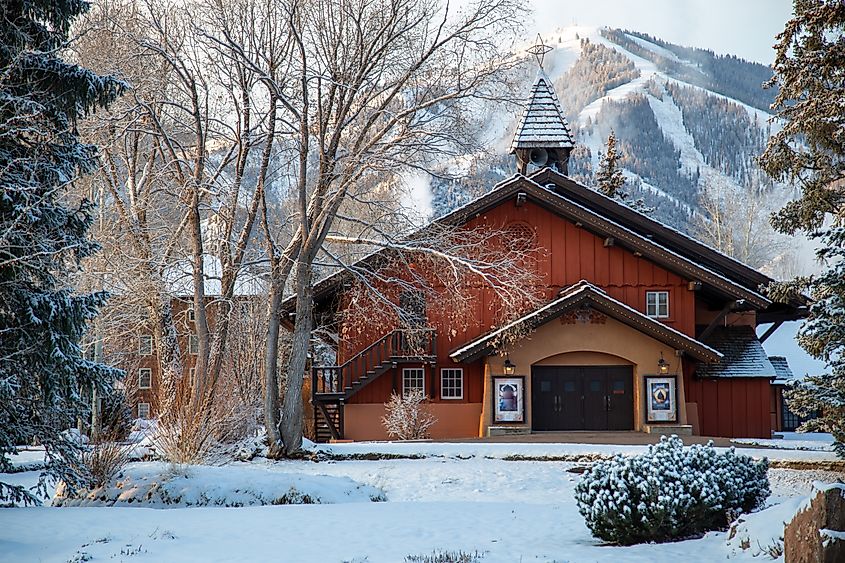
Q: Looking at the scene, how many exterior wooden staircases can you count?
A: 1